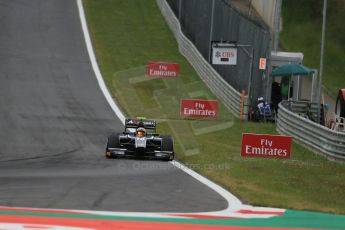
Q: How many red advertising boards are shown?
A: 3